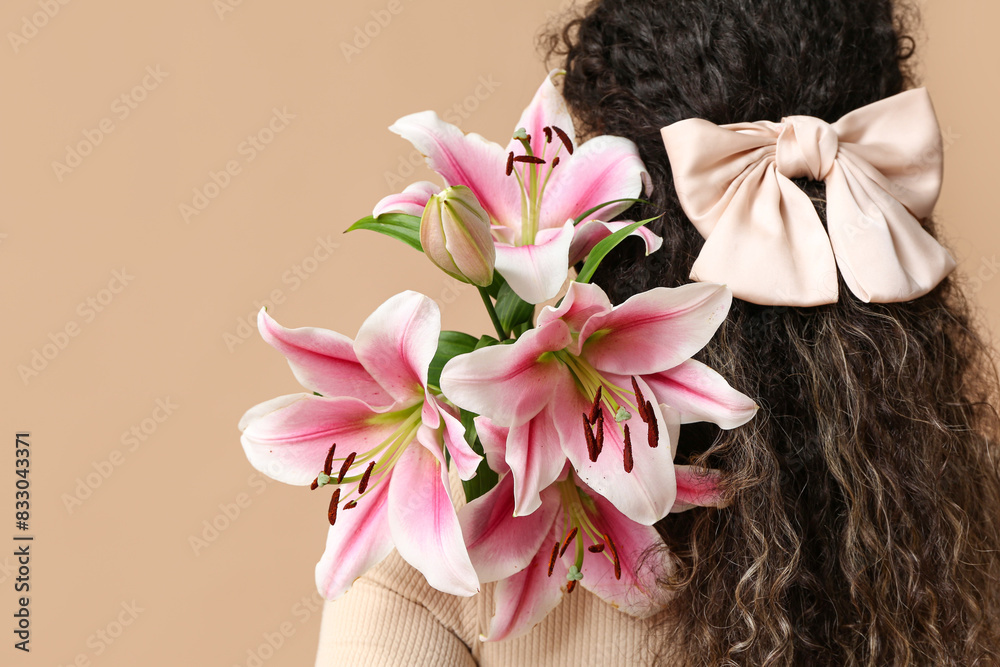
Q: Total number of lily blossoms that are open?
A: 4